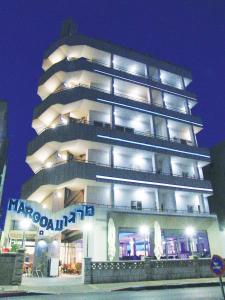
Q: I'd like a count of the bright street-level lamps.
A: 4